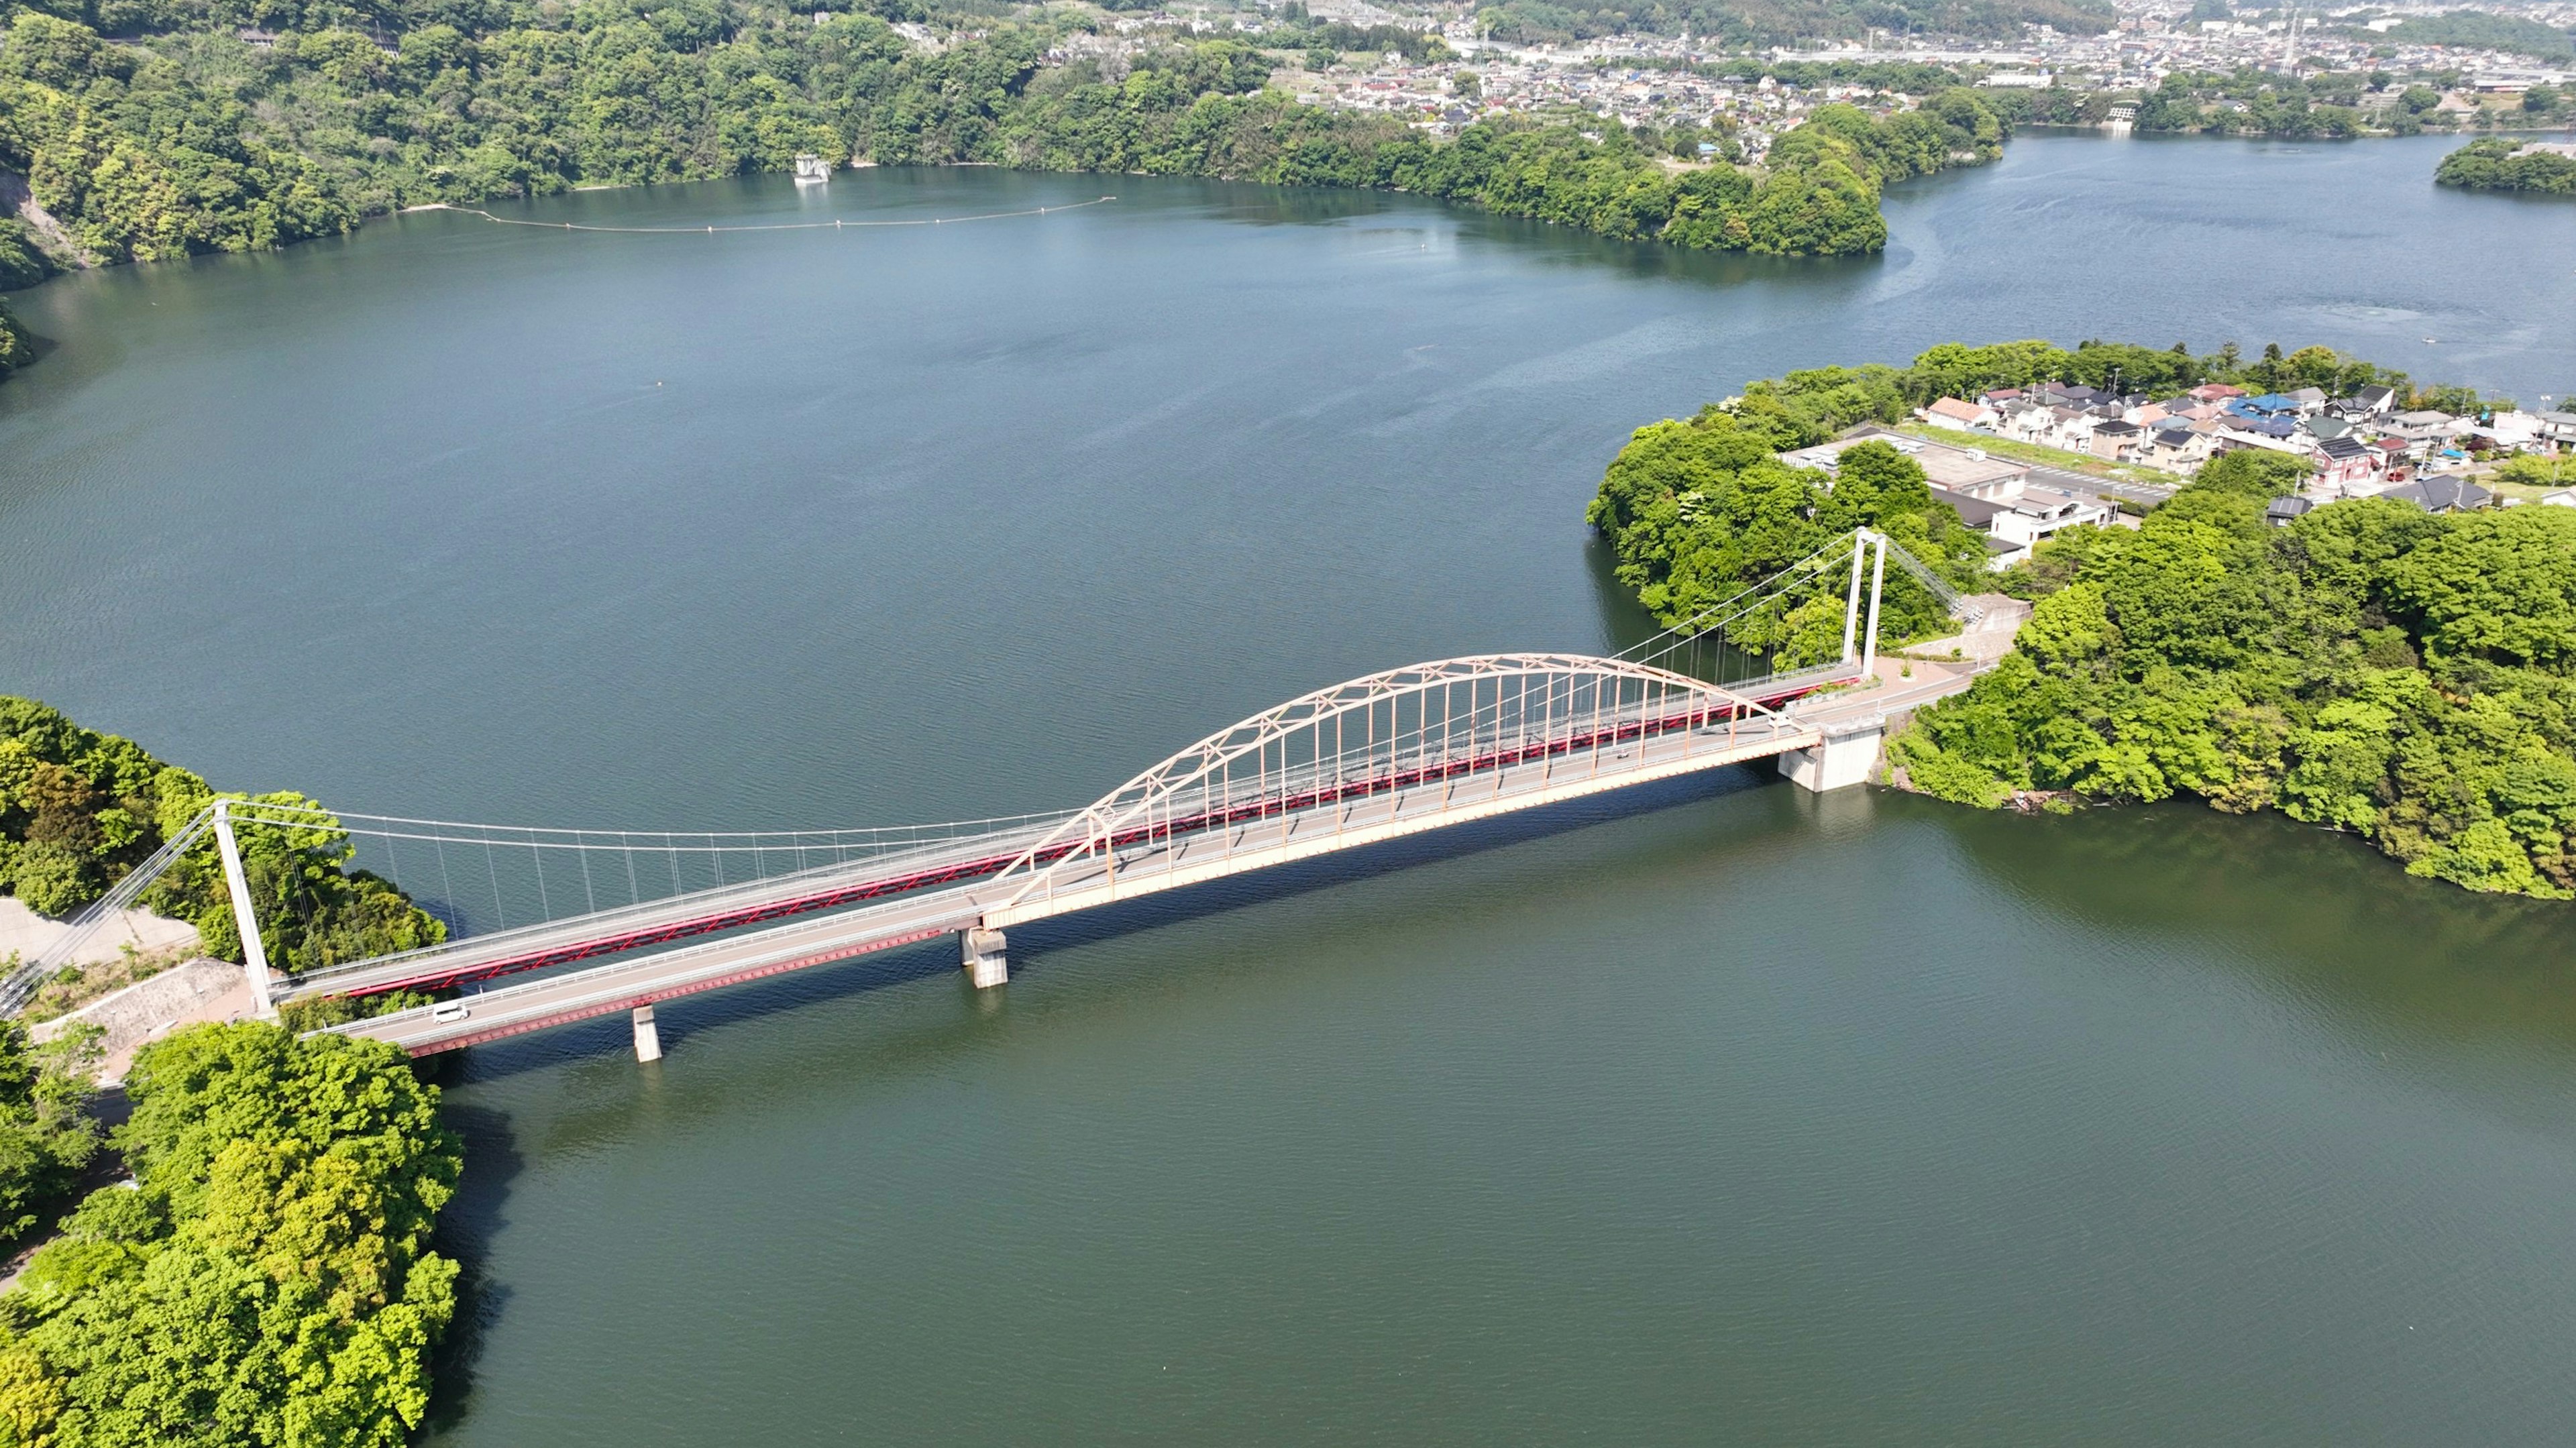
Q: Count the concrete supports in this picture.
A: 3